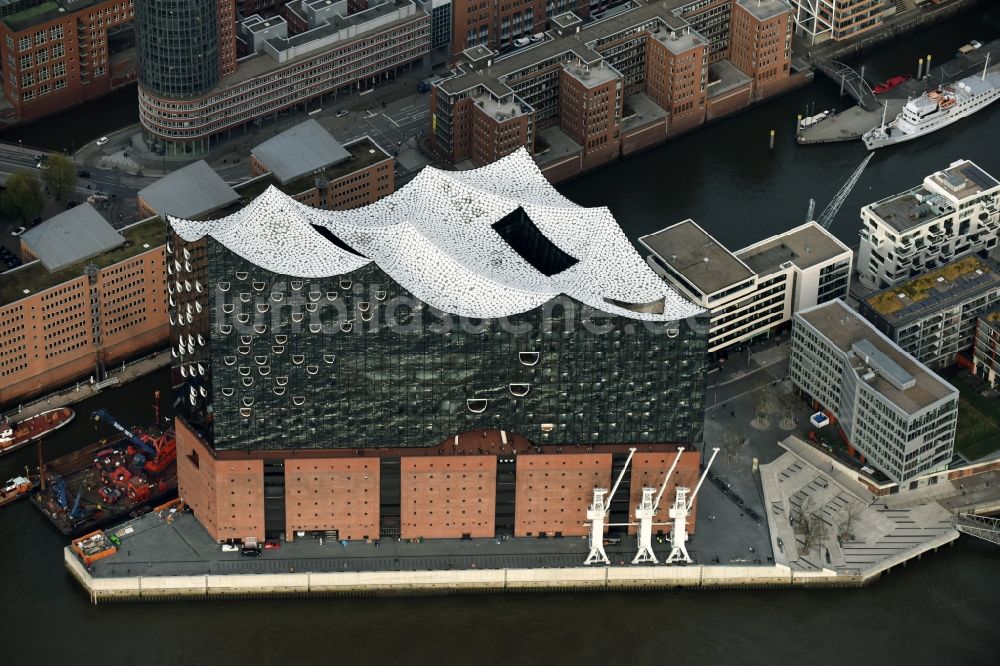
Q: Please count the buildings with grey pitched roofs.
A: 3